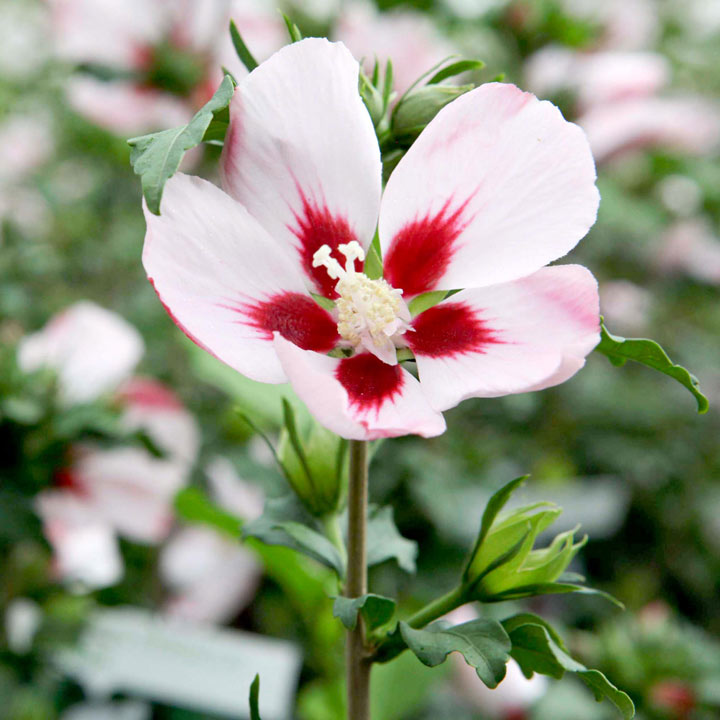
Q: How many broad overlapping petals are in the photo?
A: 5